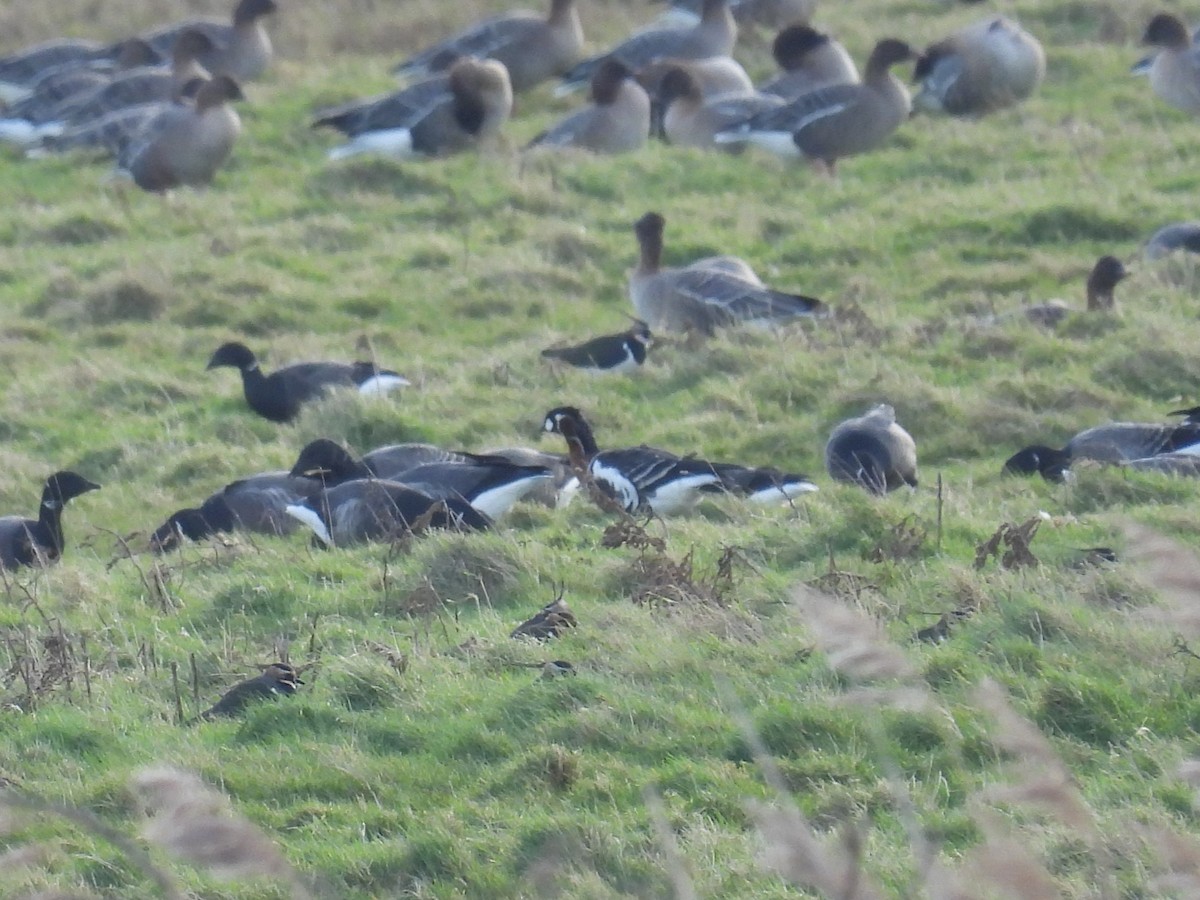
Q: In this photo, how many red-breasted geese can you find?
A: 1